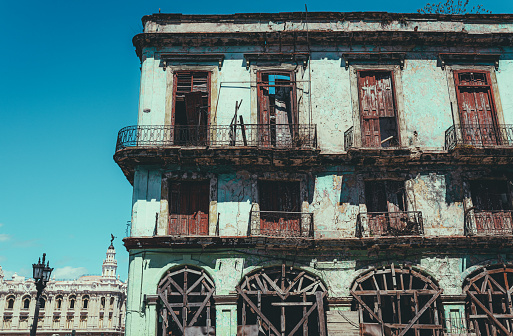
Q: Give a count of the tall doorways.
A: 8